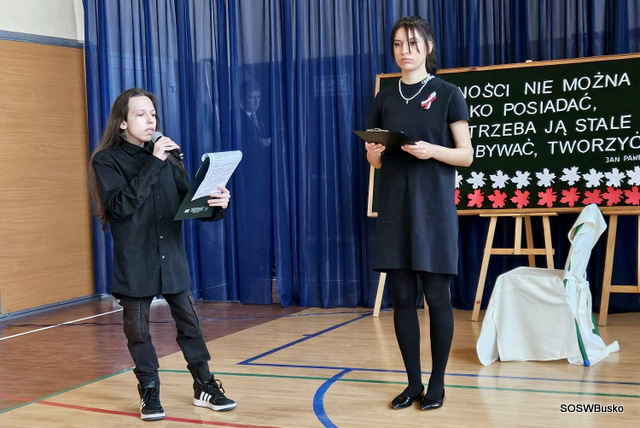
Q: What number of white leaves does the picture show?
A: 9